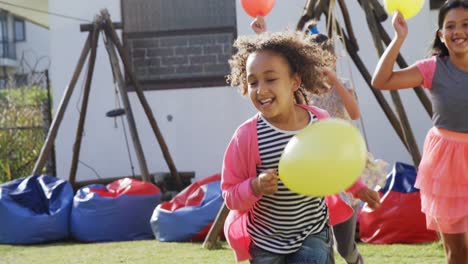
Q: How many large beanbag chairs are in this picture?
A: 4